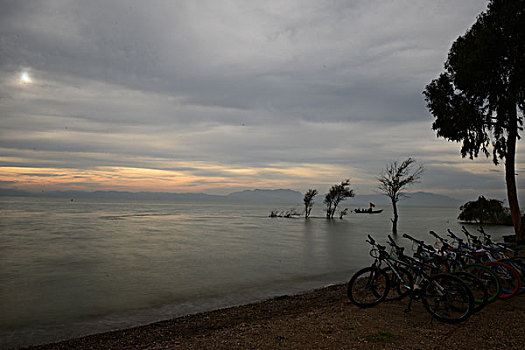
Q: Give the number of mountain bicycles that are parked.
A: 7